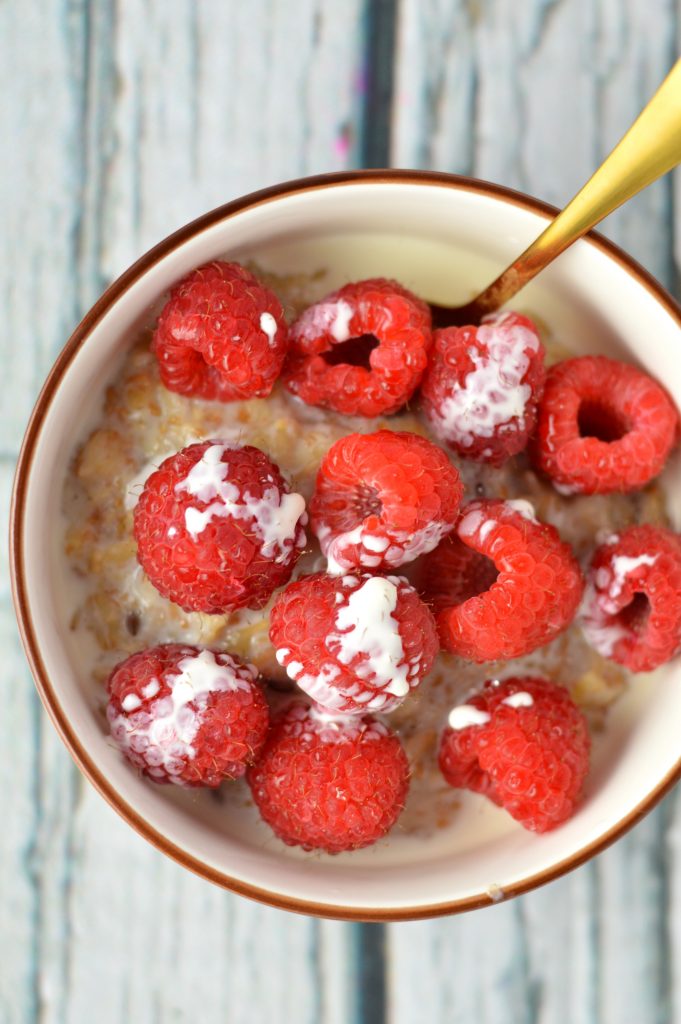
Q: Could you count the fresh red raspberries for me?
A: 12